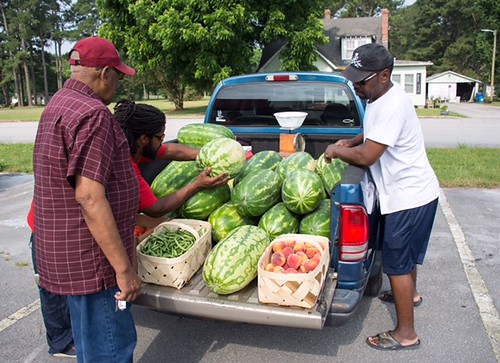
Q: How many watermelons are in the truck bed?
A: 13